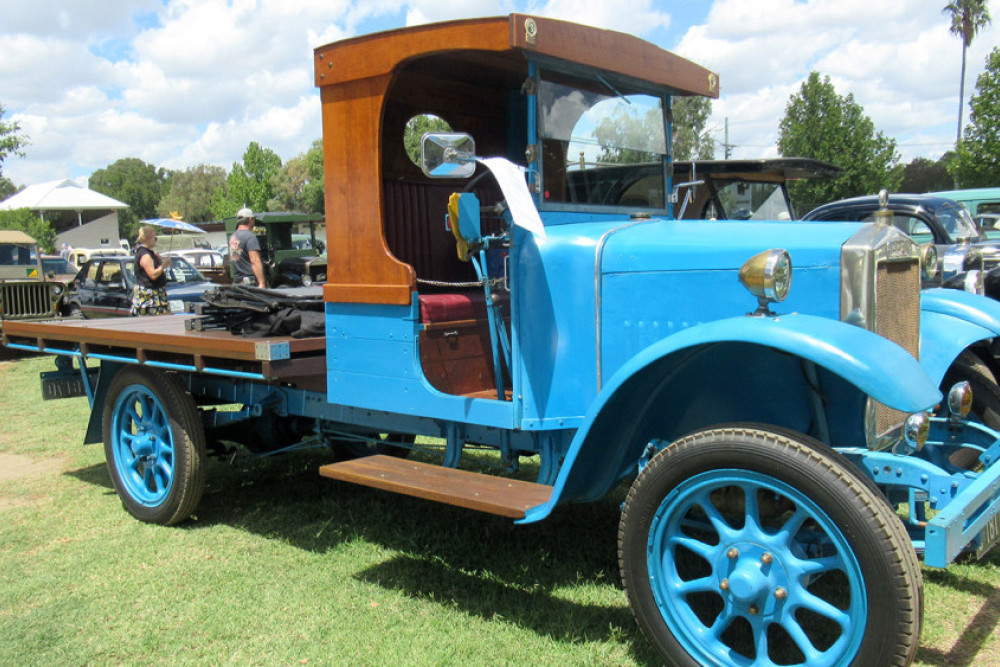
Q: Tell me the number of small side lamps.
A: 2